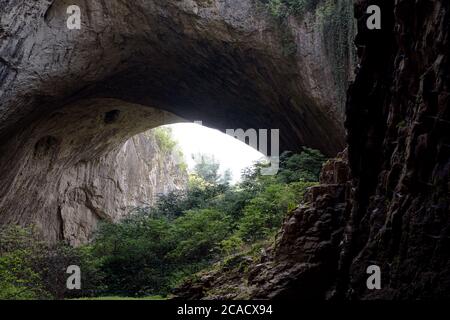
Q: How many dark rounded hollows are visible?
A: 2